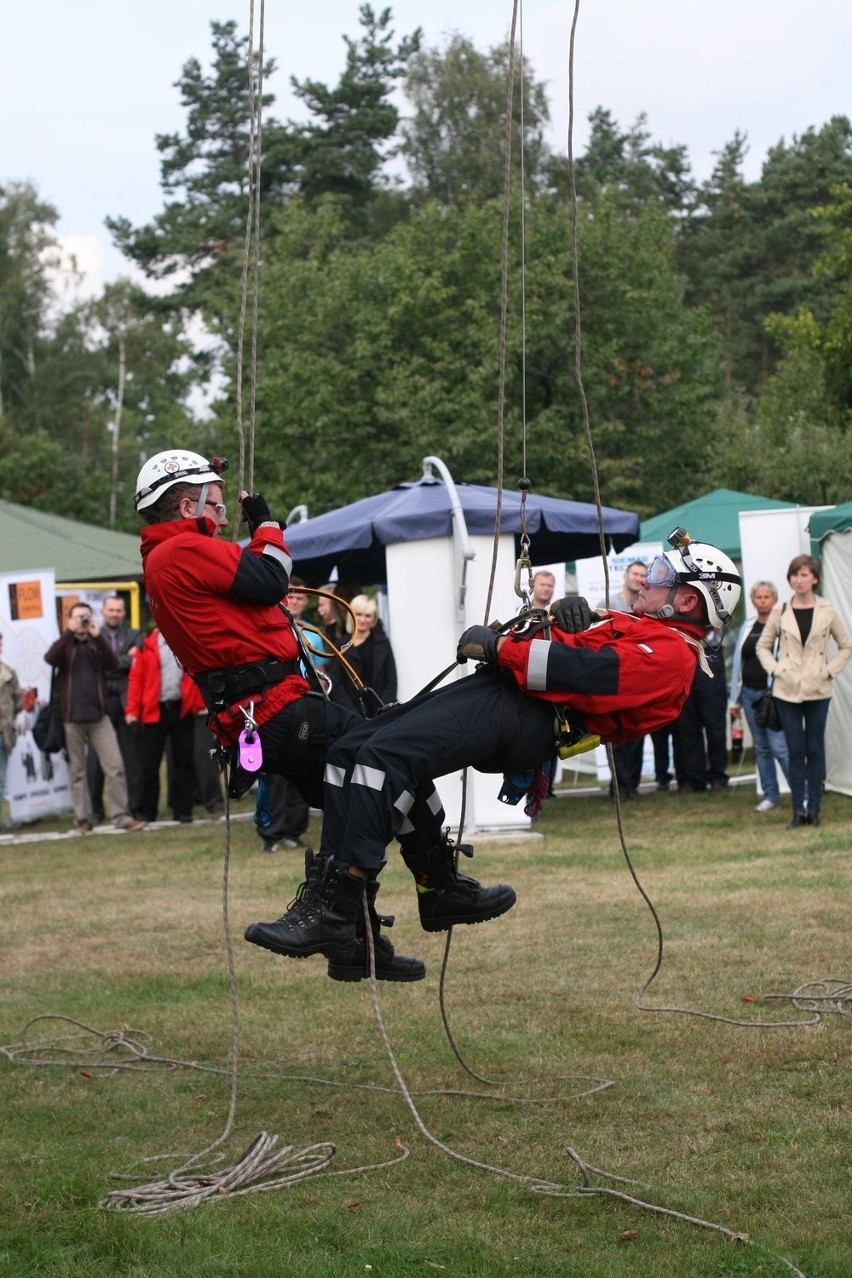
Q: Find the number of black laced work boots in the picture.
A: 4